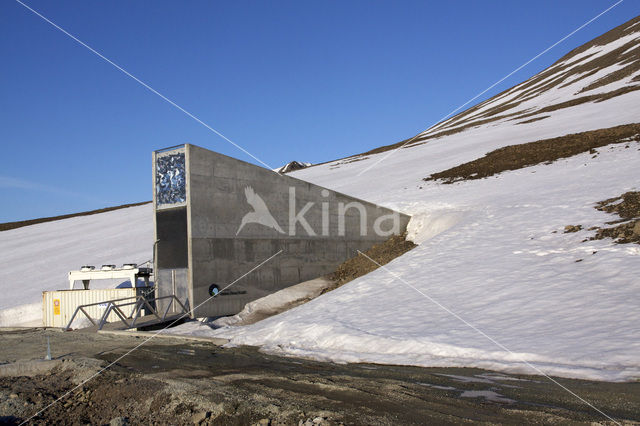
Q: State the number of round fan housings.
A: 3